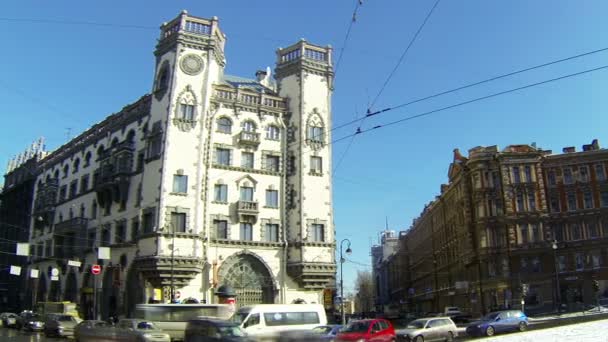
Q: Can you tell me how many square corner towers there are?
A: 2